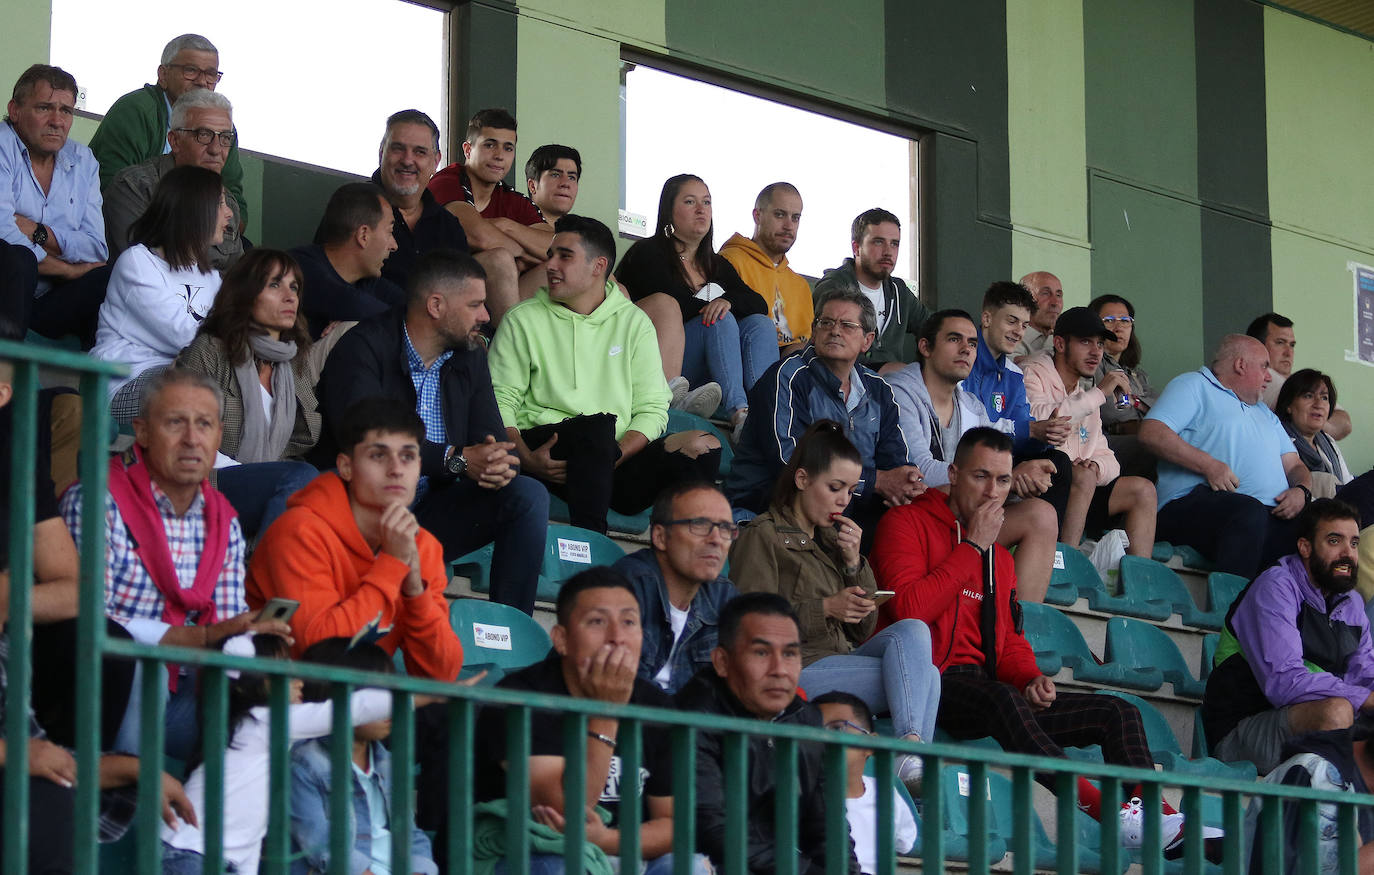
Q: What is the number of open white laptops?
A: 0